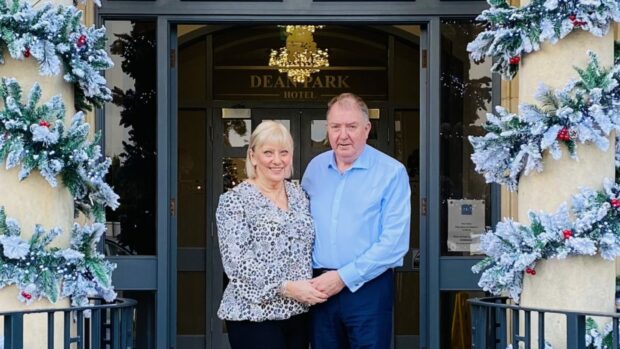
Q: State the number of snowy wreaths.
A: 6